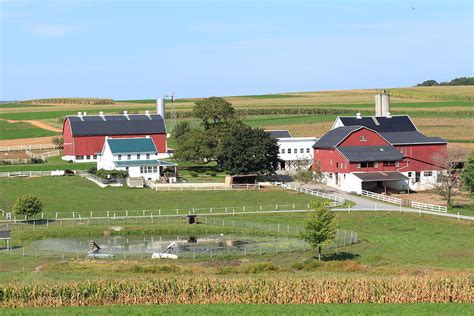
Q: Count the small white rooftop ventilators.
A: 6